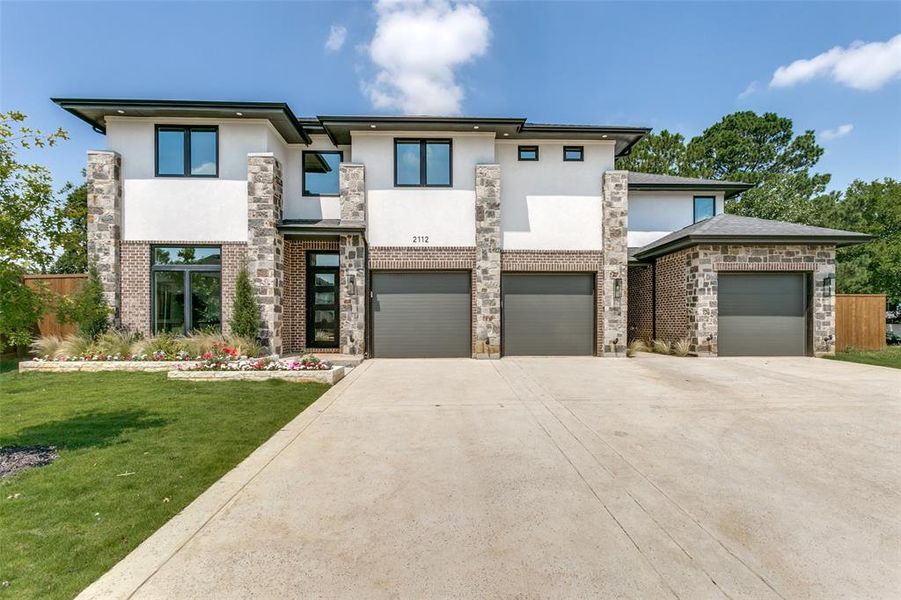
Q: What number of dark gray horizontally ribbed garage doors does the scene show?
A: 3